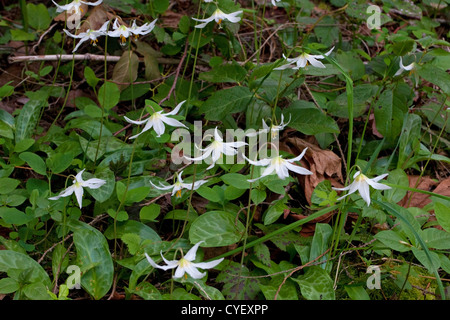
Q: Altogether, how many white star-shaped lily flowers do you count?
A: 15